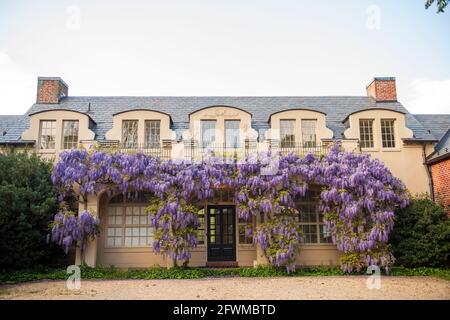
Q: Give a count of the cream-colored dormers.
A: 5